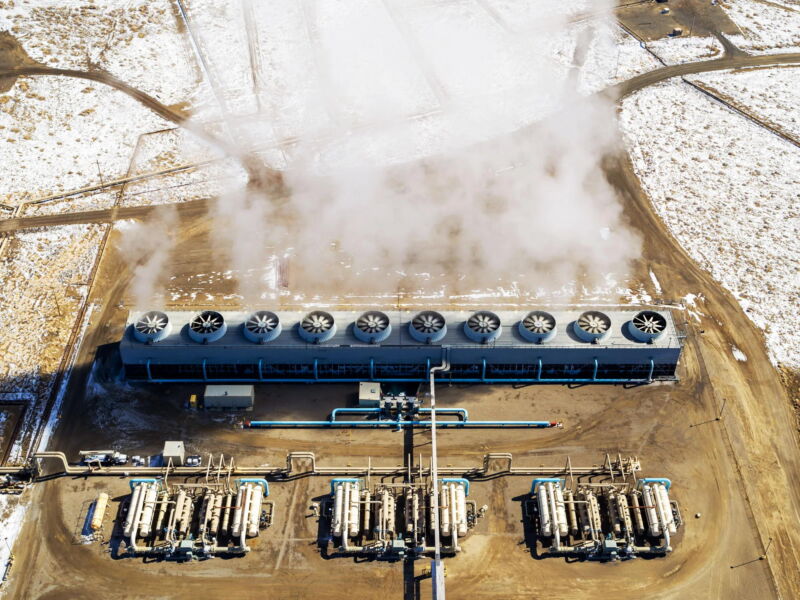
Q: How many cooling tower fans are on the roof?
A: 10